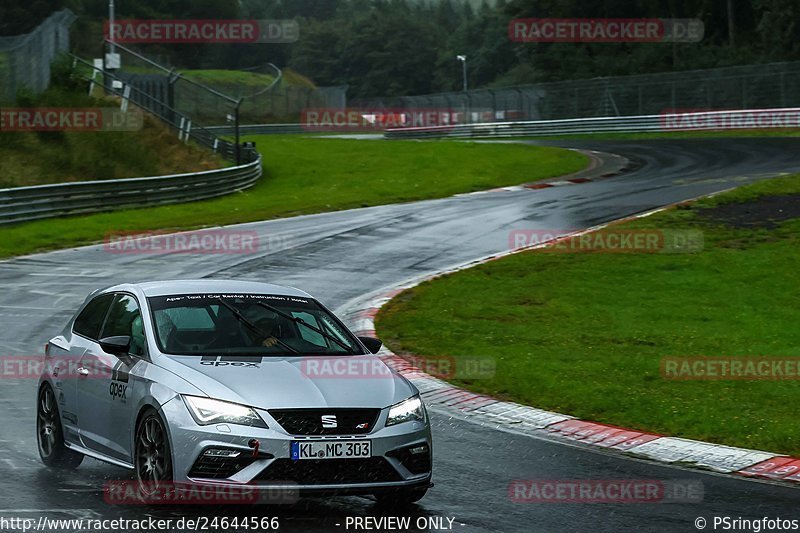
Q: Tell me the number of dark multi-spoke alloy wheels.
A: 2